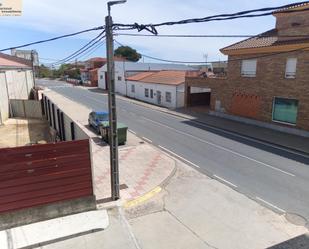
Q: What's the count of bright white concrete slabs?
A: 2